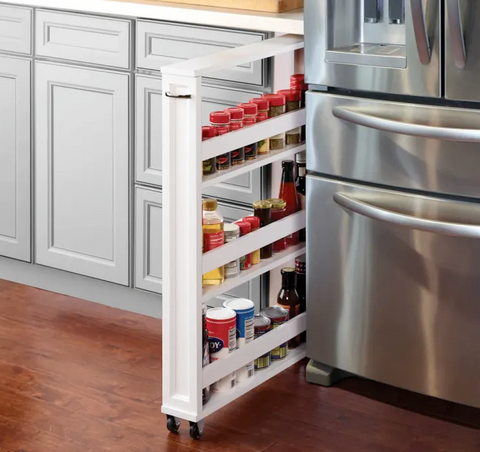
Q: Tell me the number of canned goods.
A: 2